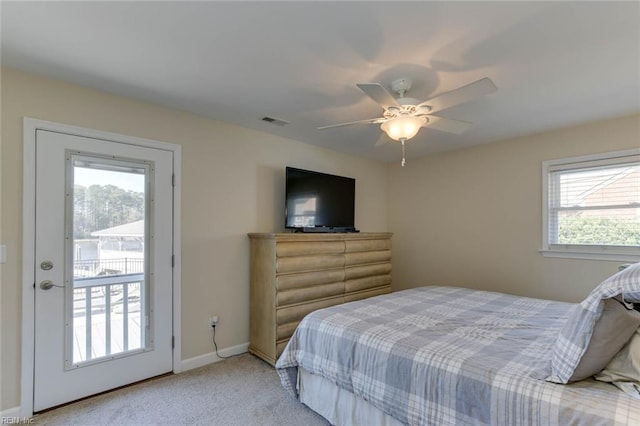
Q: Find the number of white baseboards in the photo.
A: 2